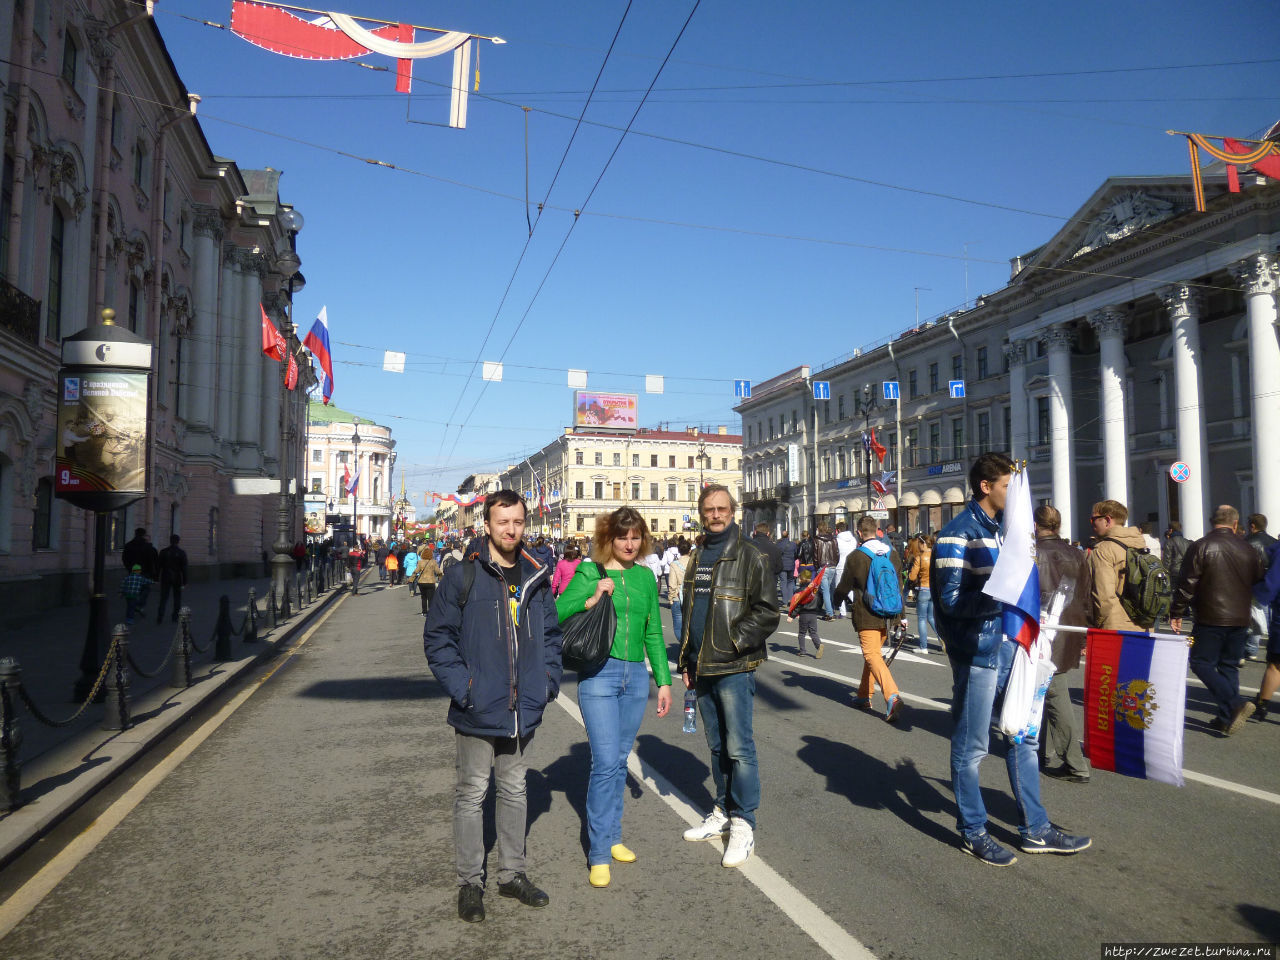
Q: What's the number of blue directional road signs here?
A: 4